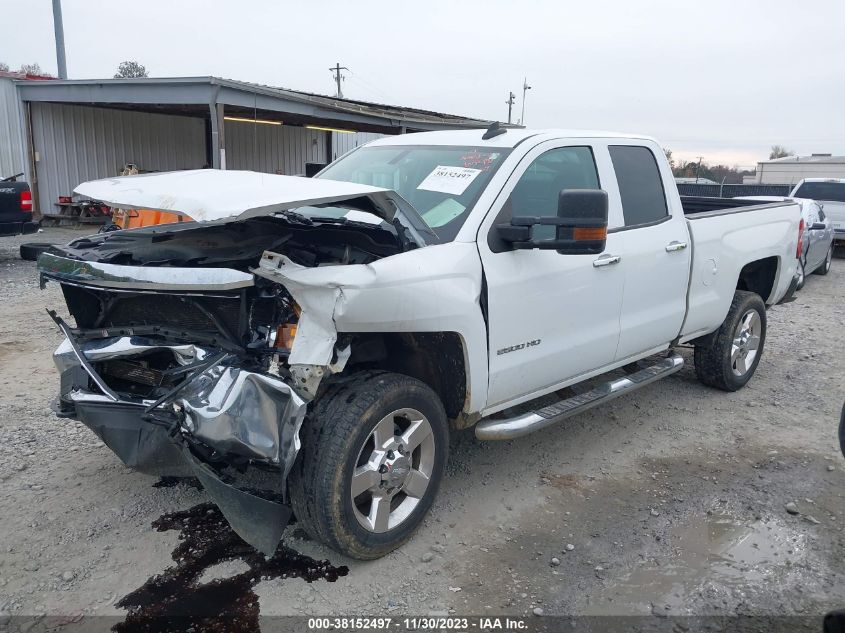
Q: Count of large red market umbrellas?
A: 0